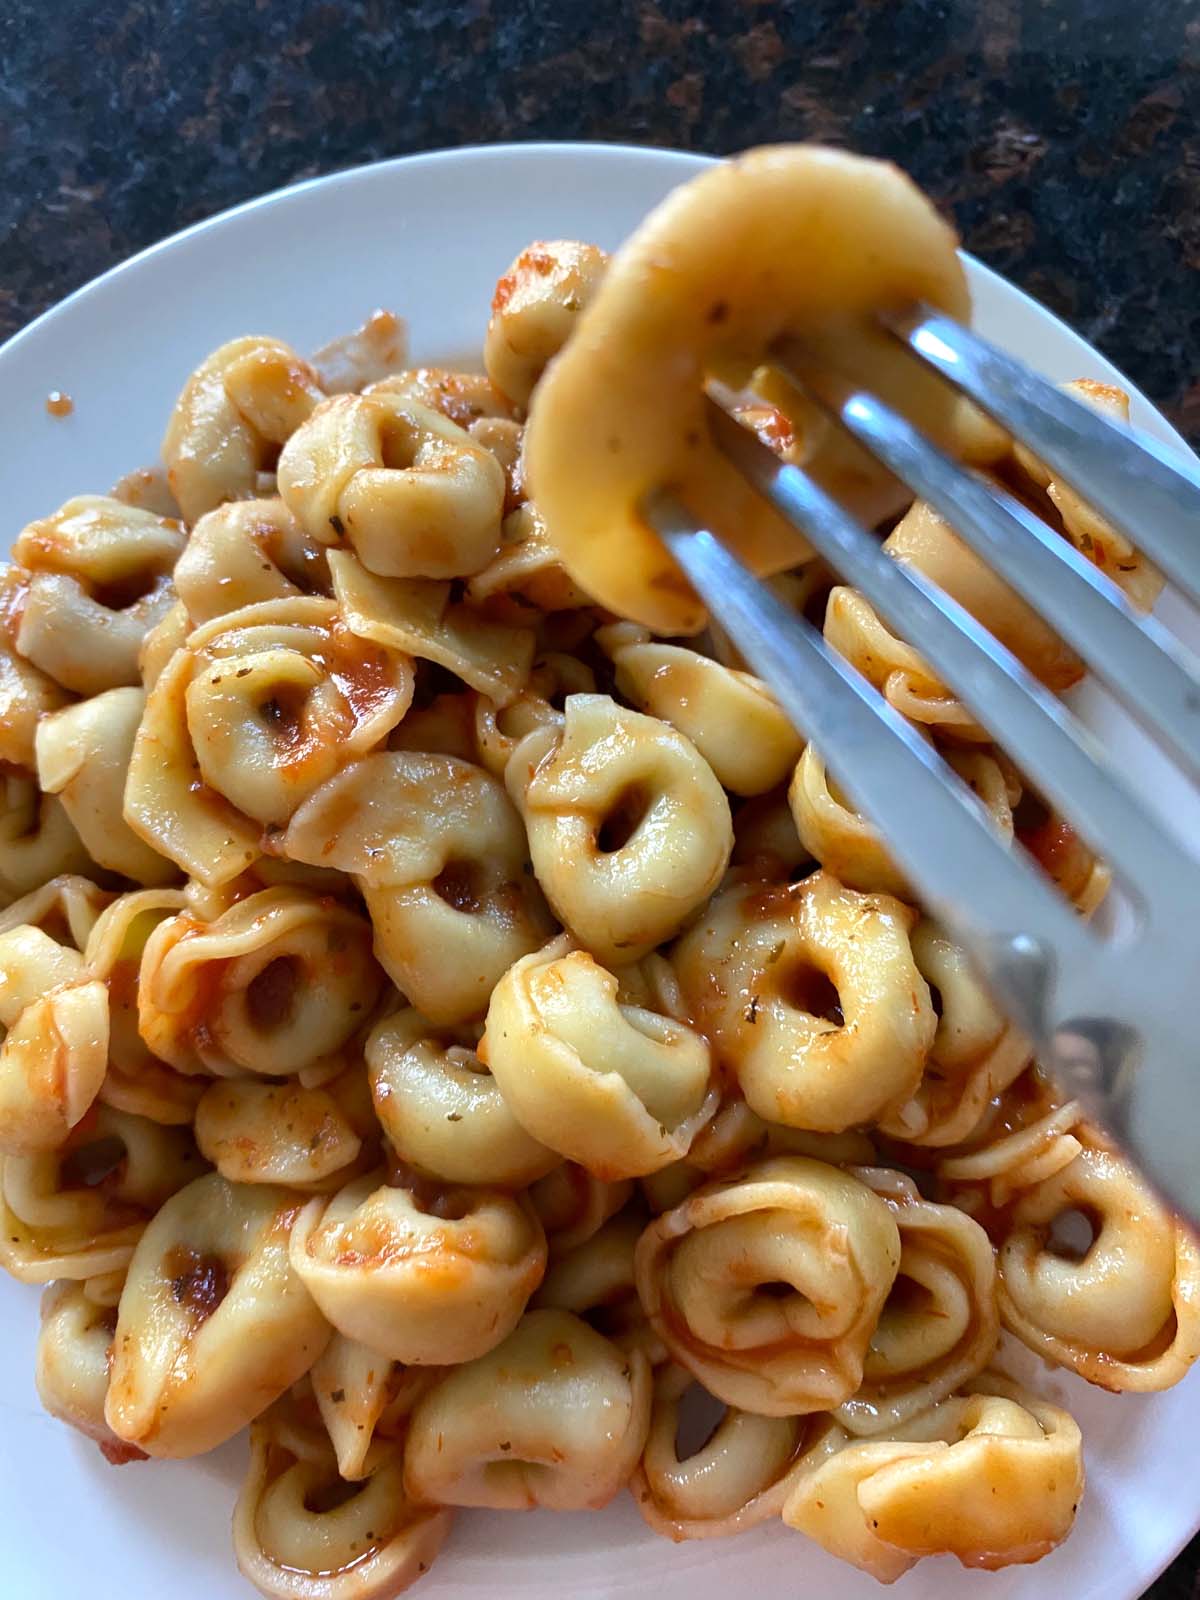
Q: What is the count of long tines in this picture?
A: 4